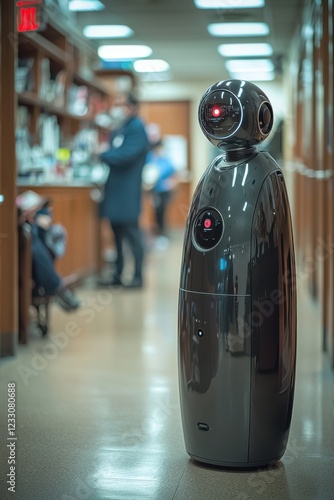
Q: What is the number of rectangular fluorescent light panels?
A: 8